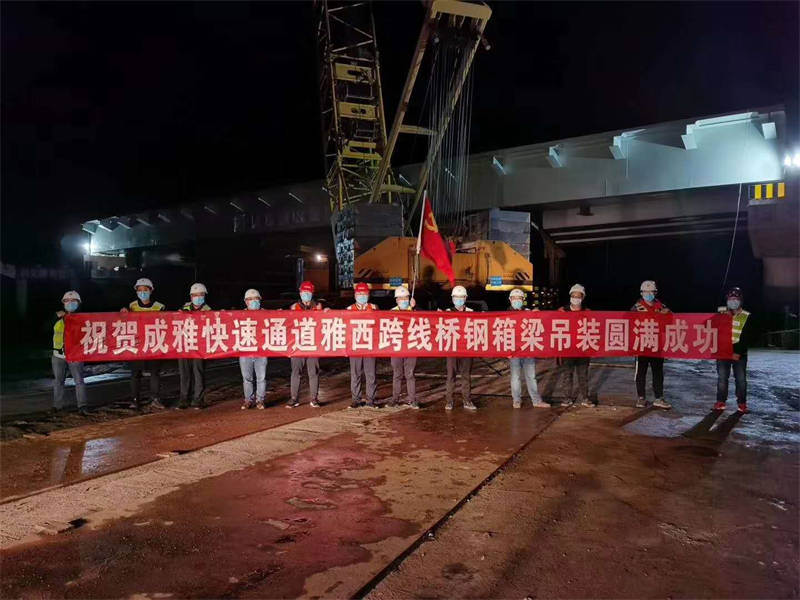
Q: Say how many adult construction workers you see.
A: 12